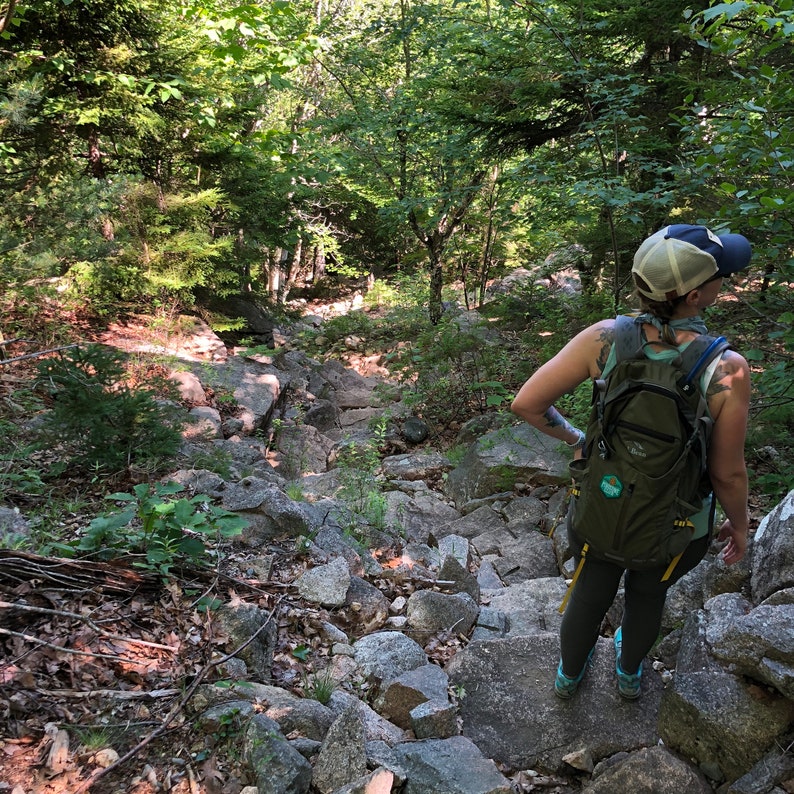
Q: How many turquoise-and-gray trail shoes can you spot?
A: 2